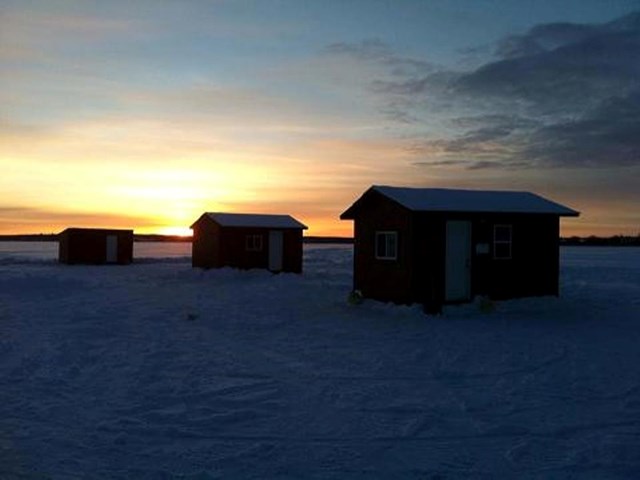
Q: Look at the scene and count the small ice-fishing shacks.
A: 3